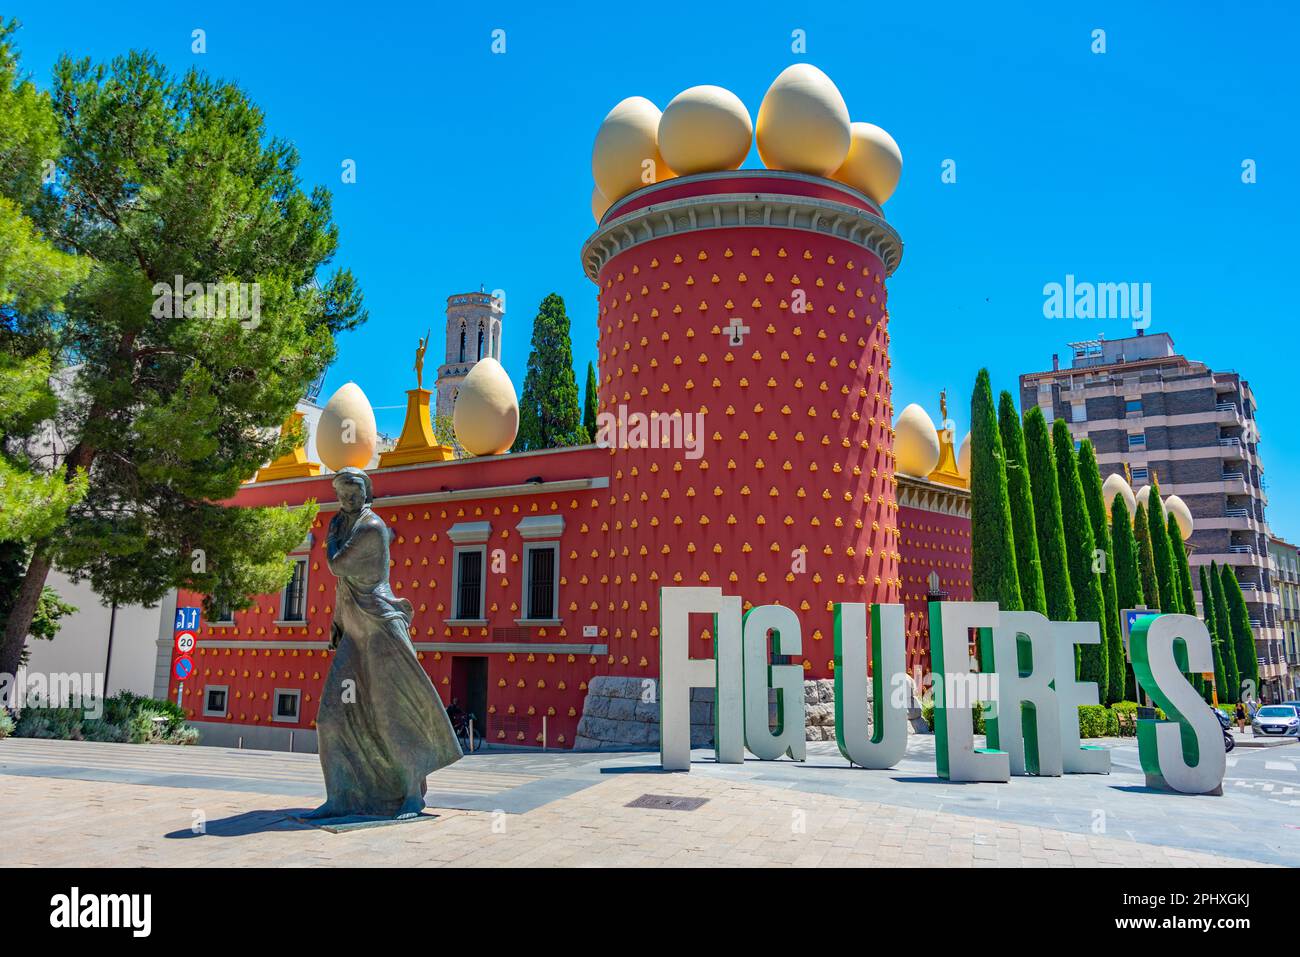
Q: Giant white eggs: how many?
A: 12